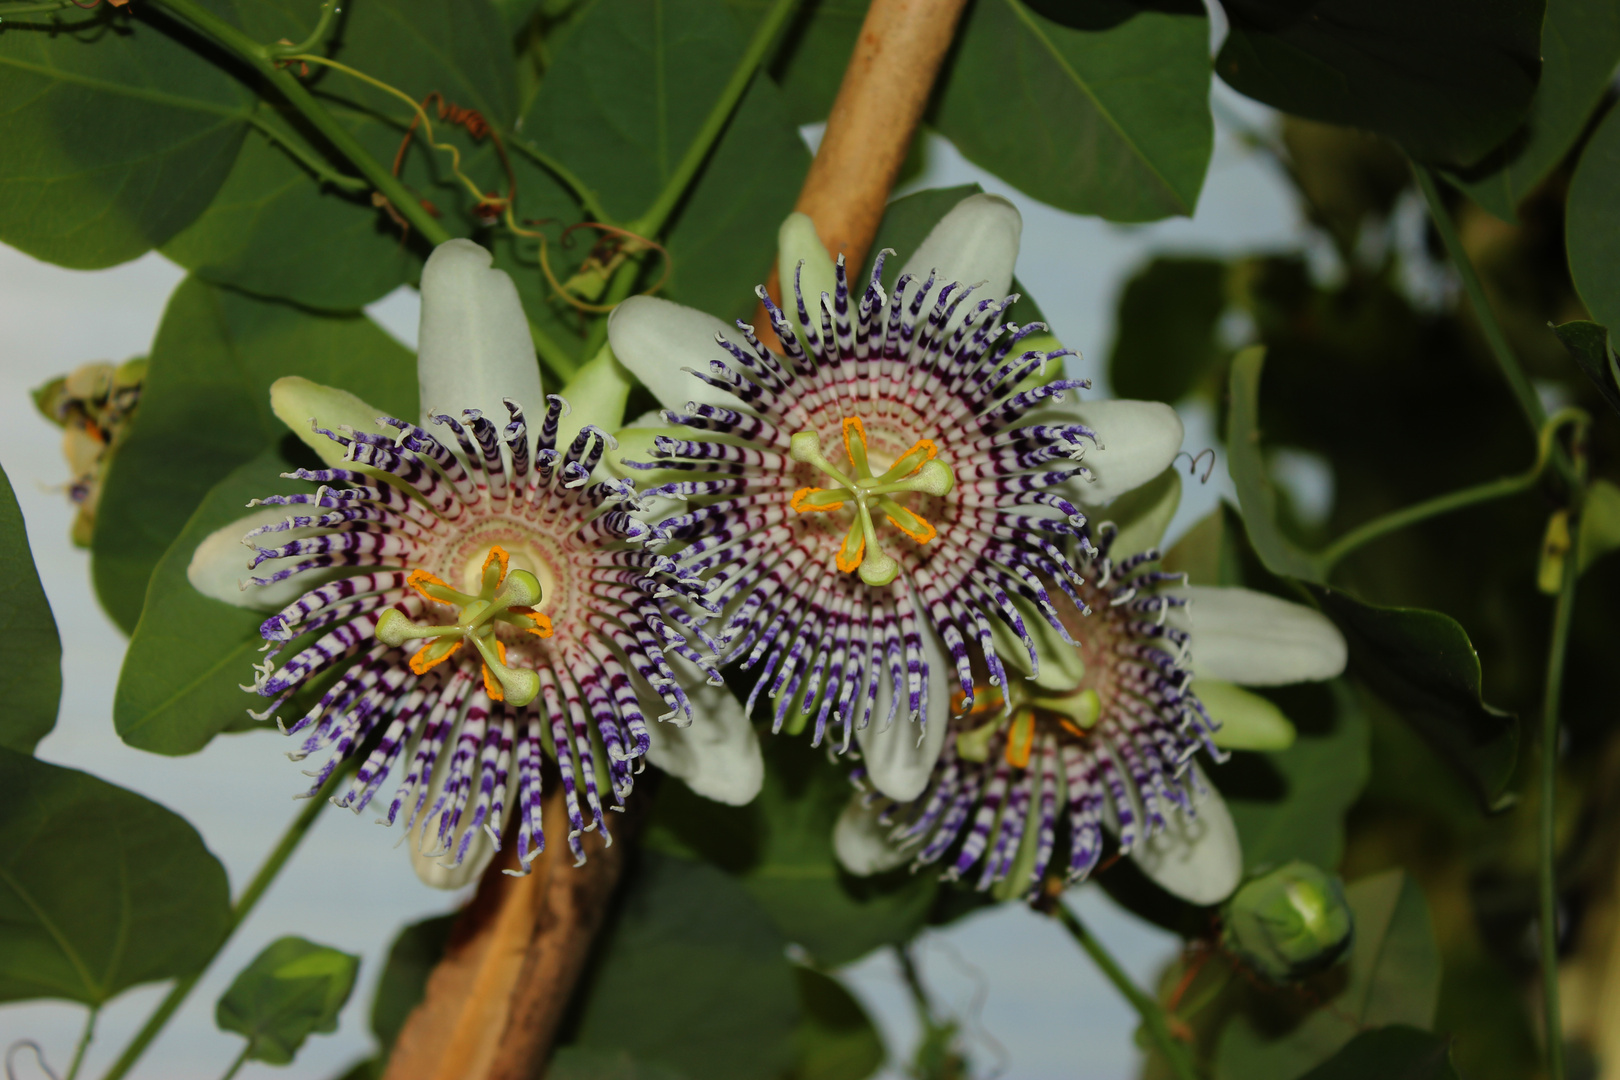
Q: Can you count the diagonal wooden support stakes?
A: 1